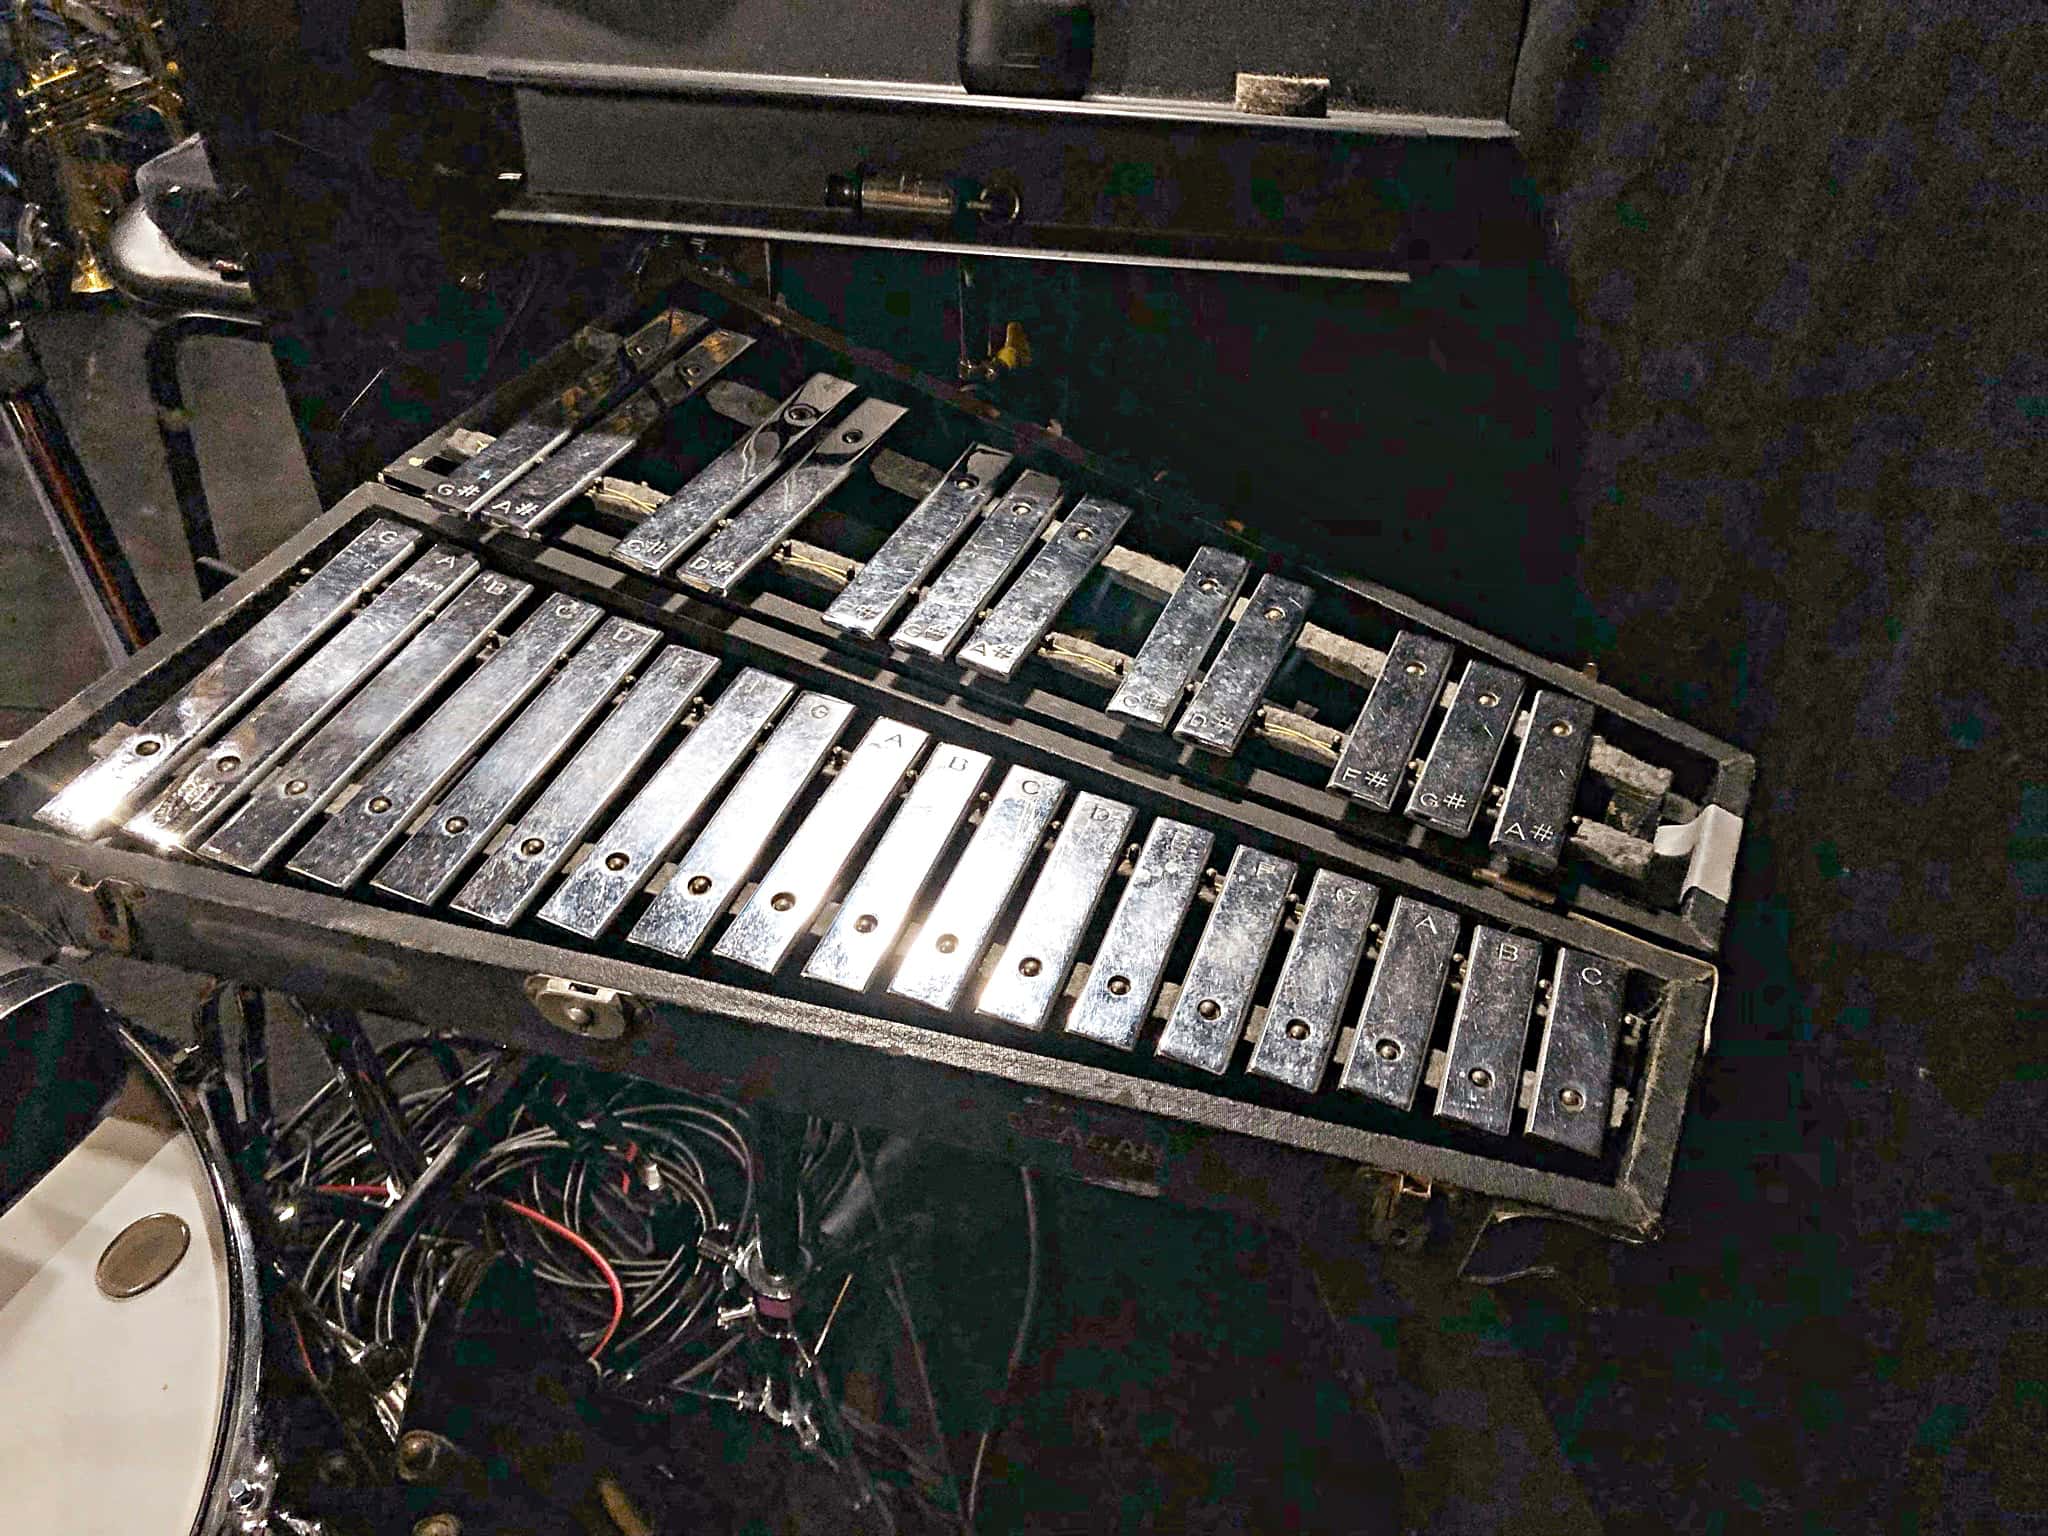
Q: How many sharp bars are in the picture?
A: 12